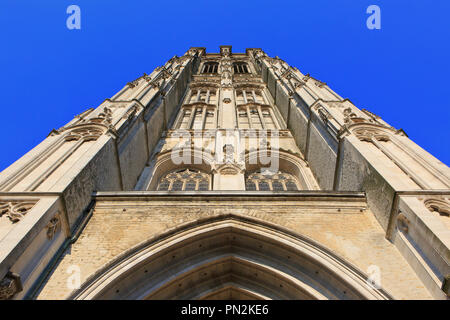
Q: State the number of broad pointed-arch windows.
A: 2